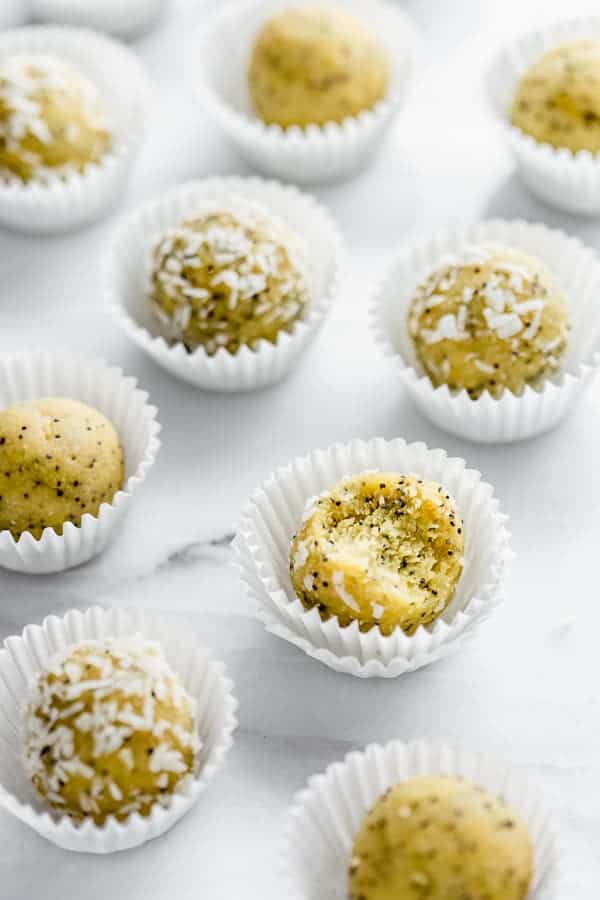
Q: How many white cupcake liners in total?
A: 10